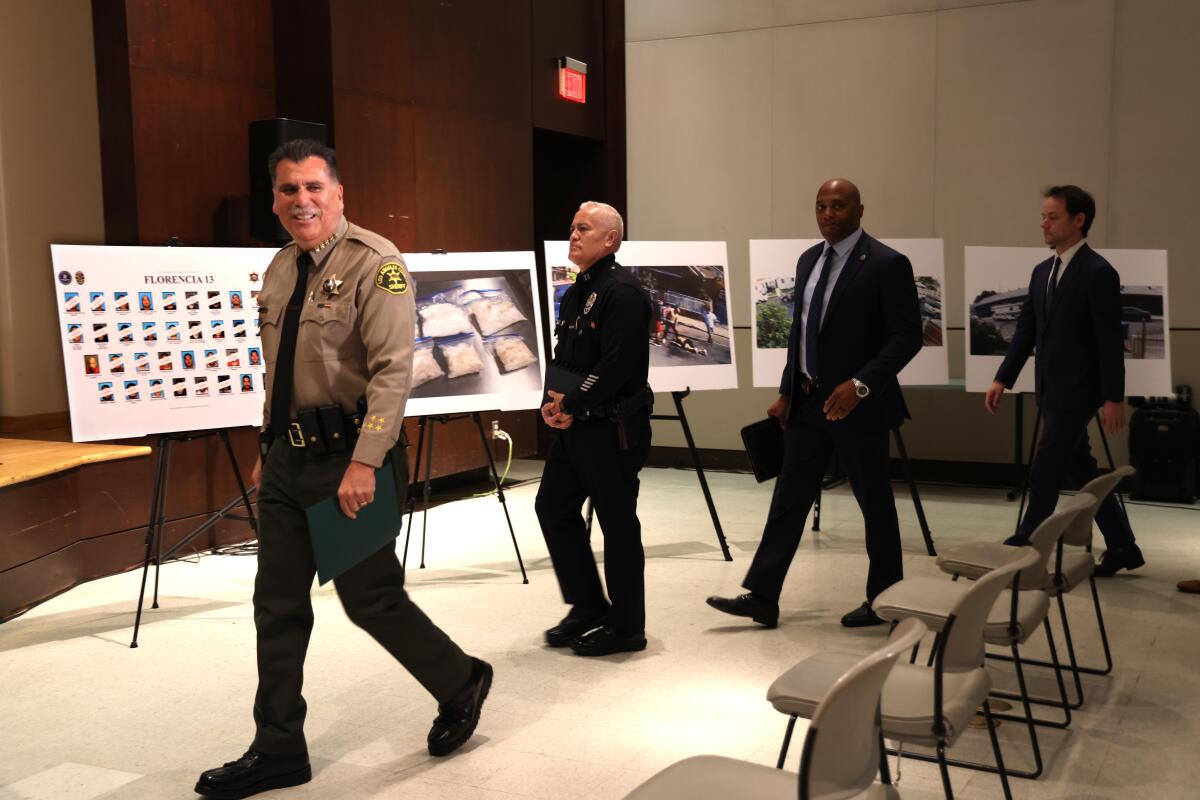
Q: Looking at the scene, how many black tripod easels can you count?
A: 5